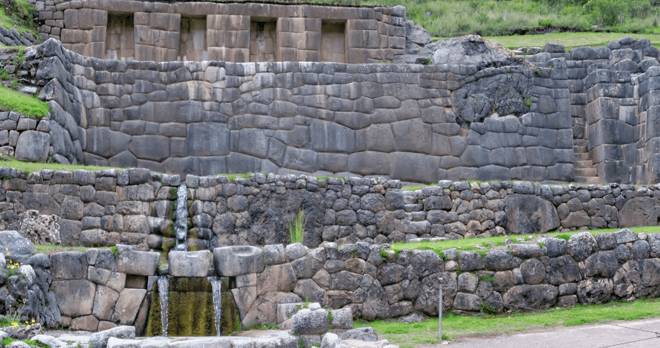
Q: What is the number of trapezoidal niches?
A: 4